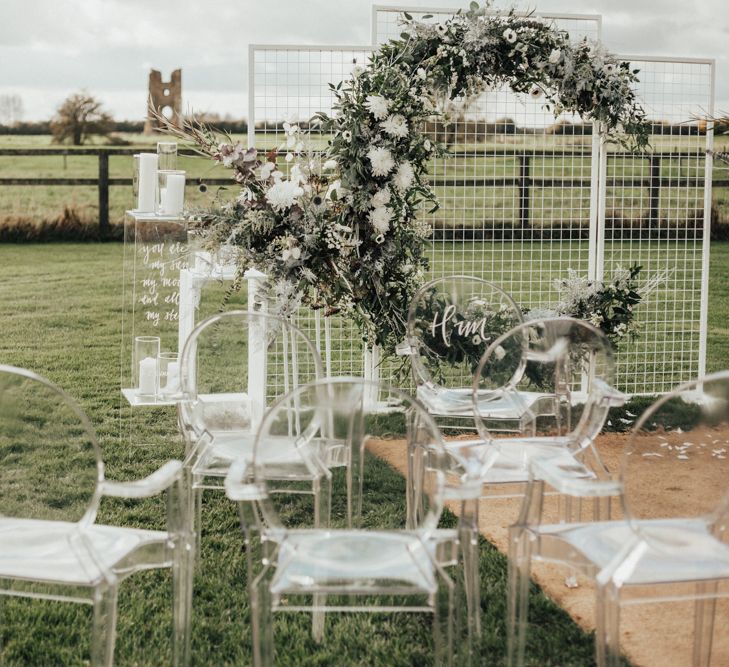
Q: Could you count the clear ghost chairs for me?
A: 6